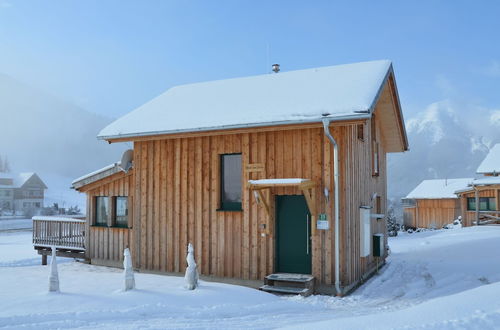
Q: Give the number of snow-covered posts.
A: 3